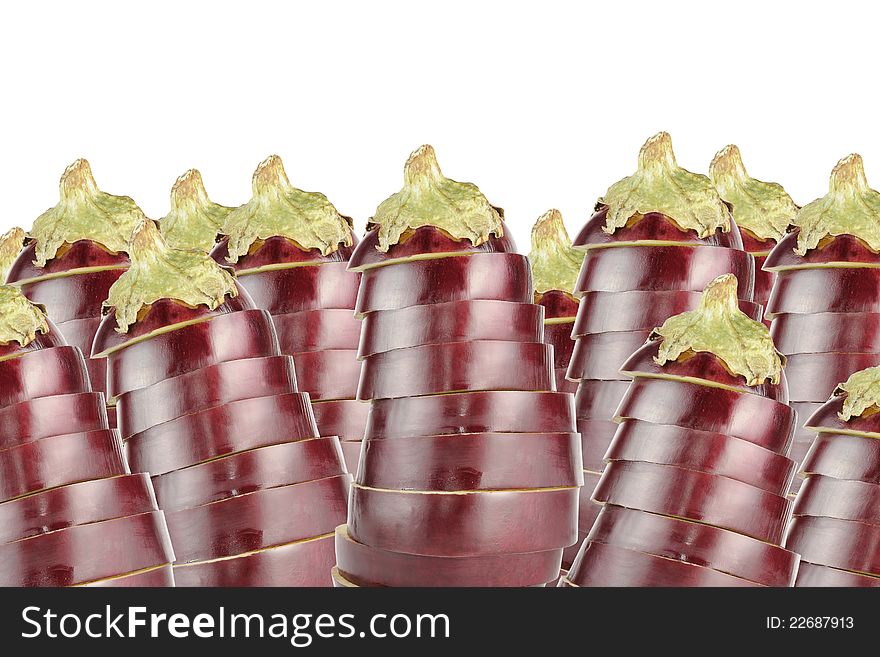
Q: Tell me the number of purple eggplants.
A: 13